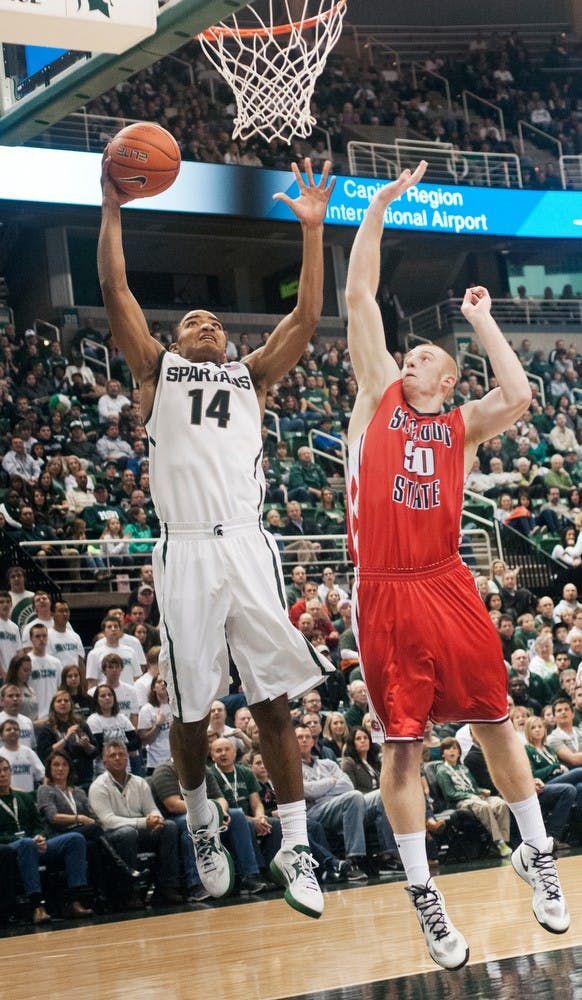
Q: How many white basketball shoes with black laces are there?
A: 2